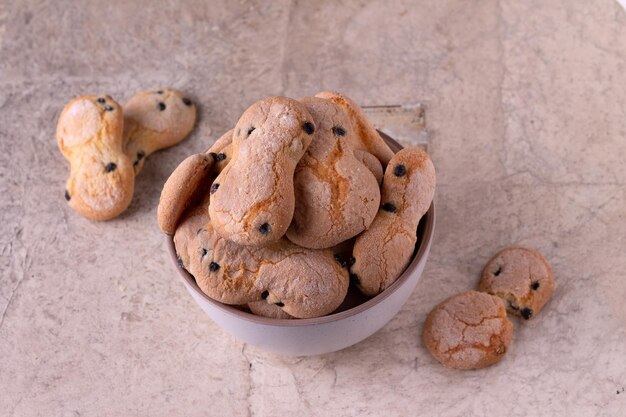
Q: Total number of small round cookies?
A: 2